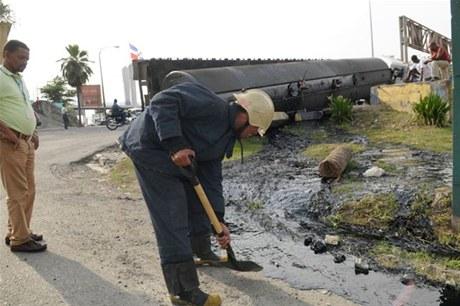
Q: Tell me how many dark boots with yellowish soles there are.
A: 2